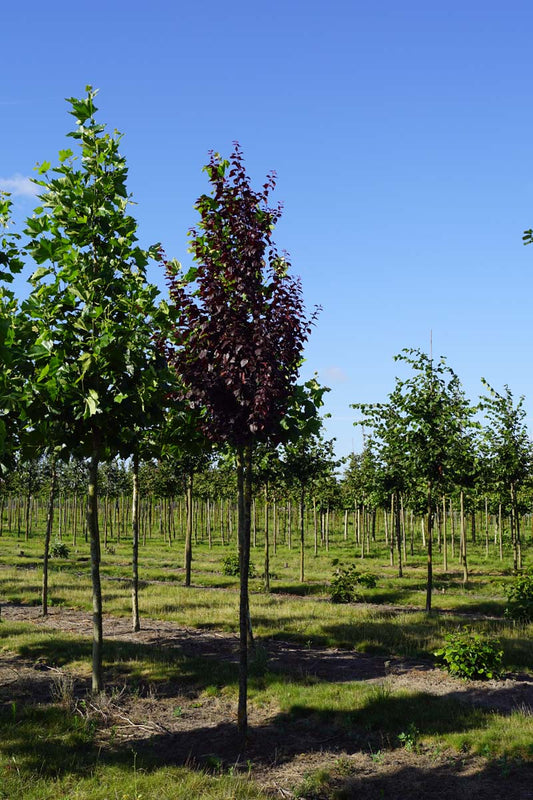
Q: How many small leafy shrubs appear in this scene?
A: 5